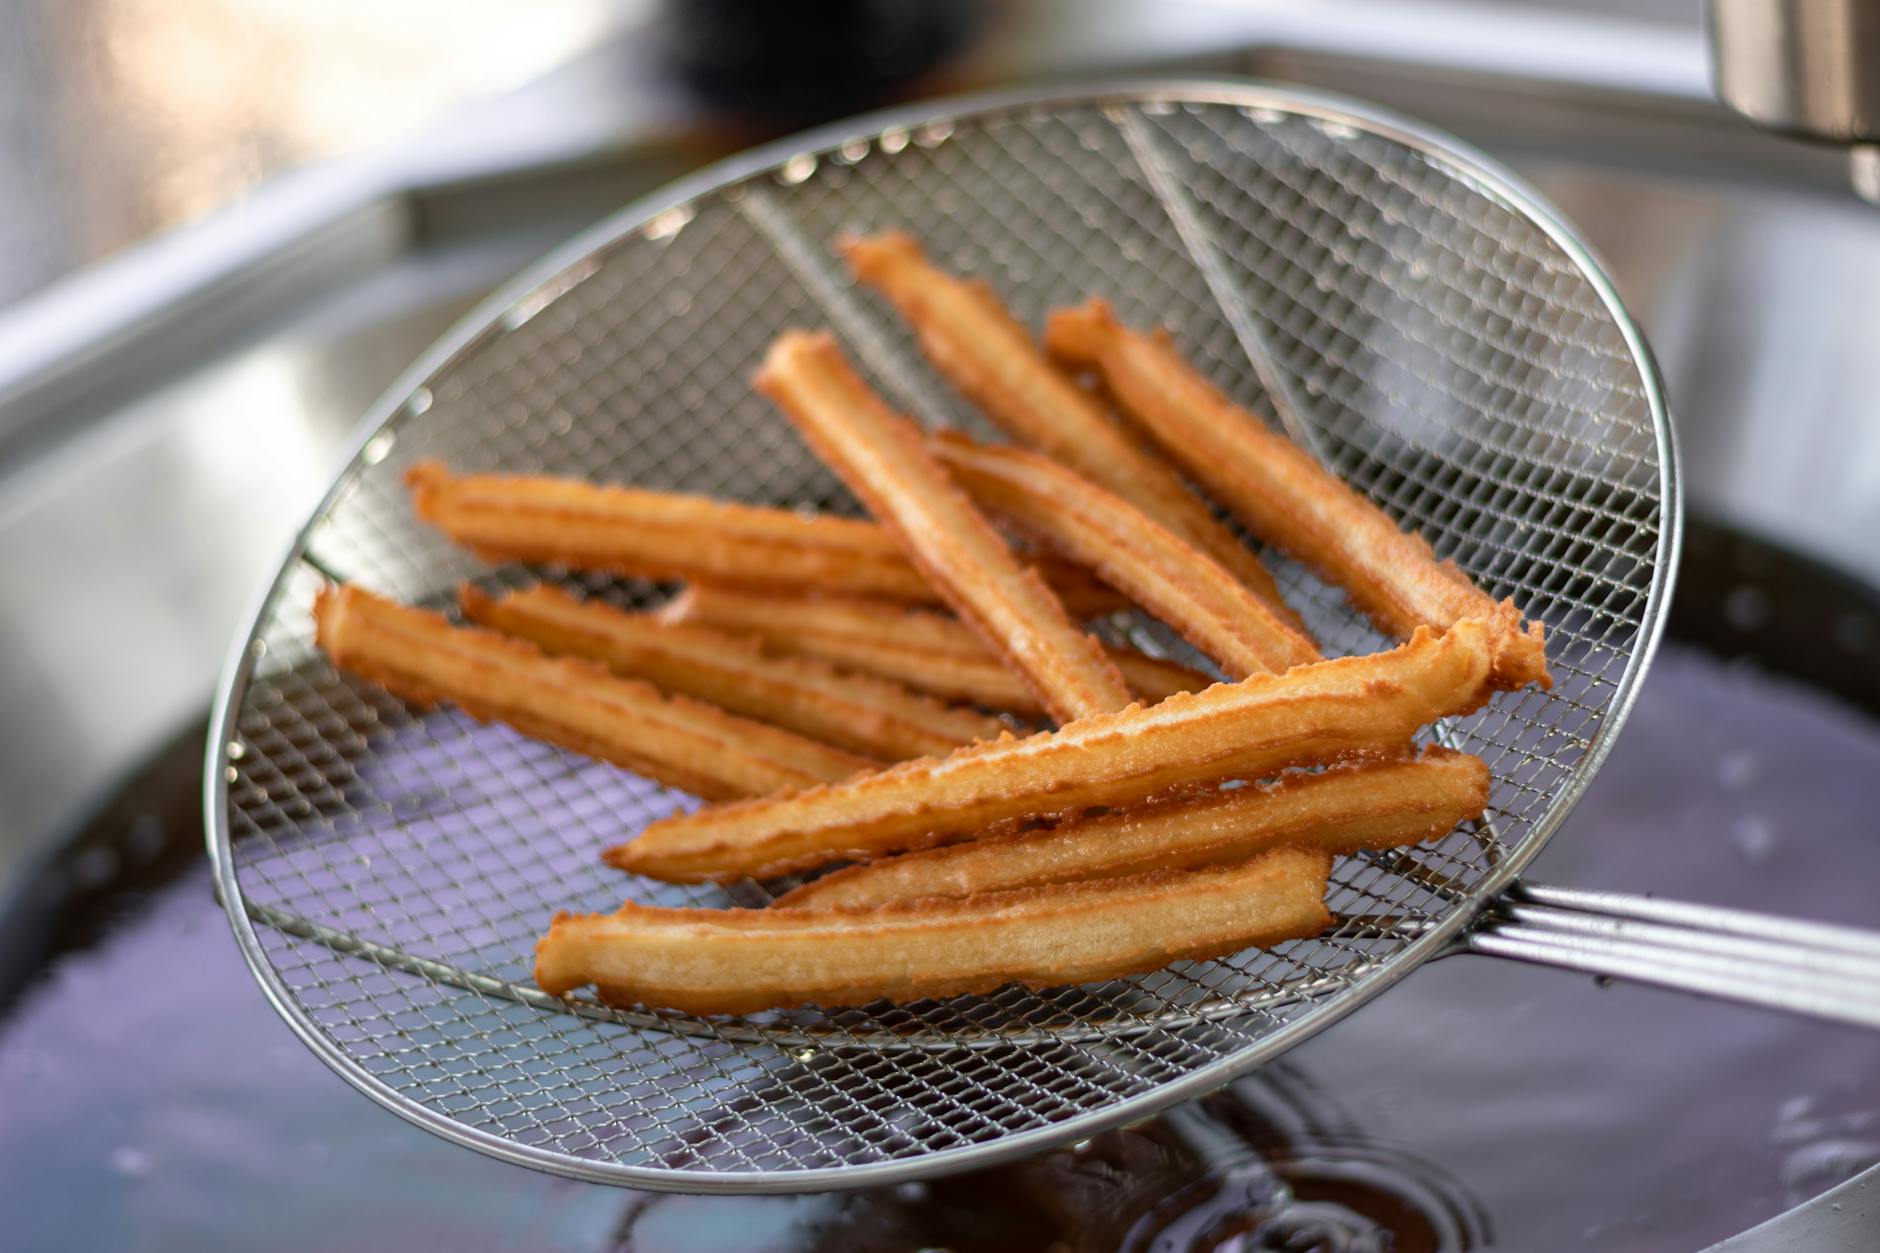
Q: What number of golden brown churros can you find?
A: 11